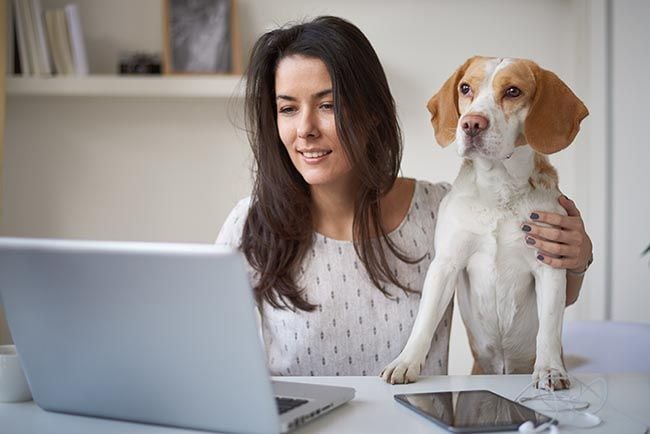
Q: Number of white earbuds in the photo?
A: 2